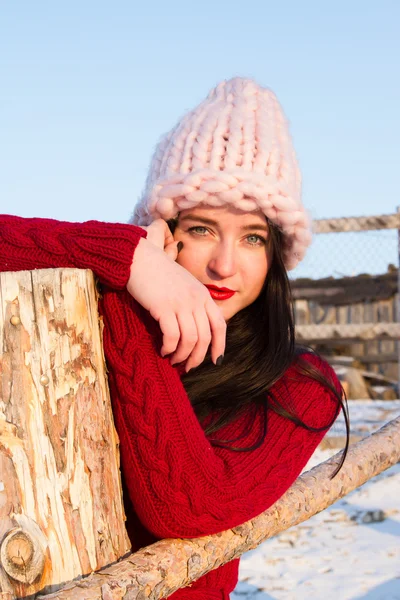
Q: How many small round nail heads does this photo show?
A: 2